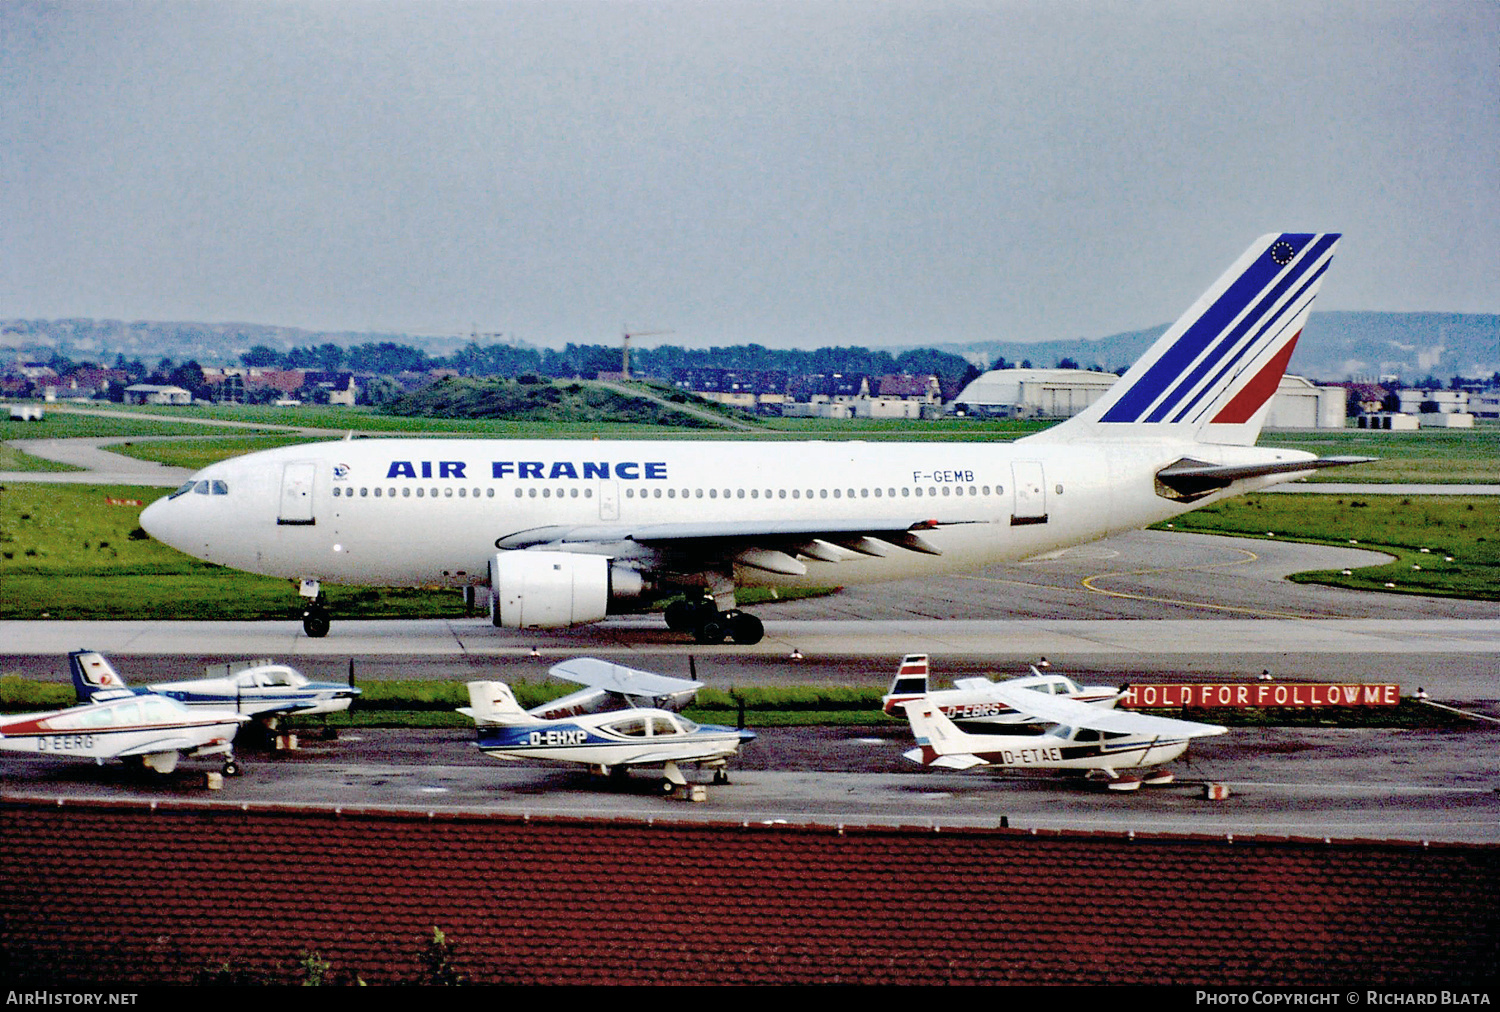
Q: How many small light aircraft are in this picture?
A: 6